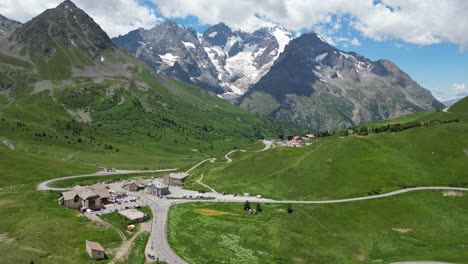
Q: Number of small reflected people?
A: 0